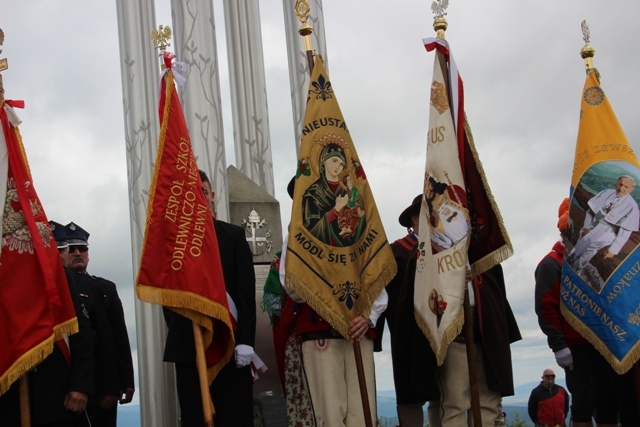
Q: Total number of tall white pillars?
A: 4